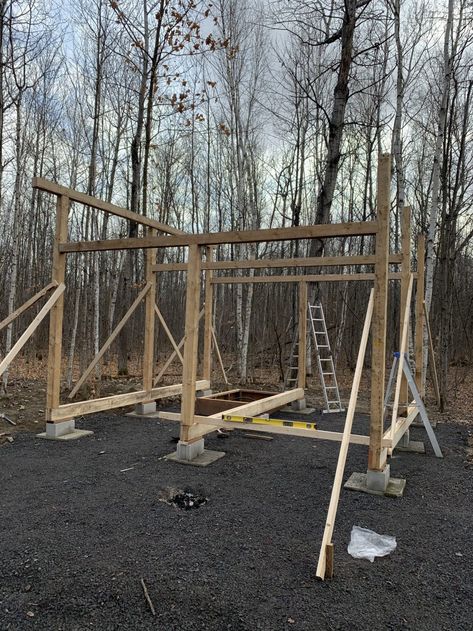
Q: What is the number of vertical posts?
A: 8